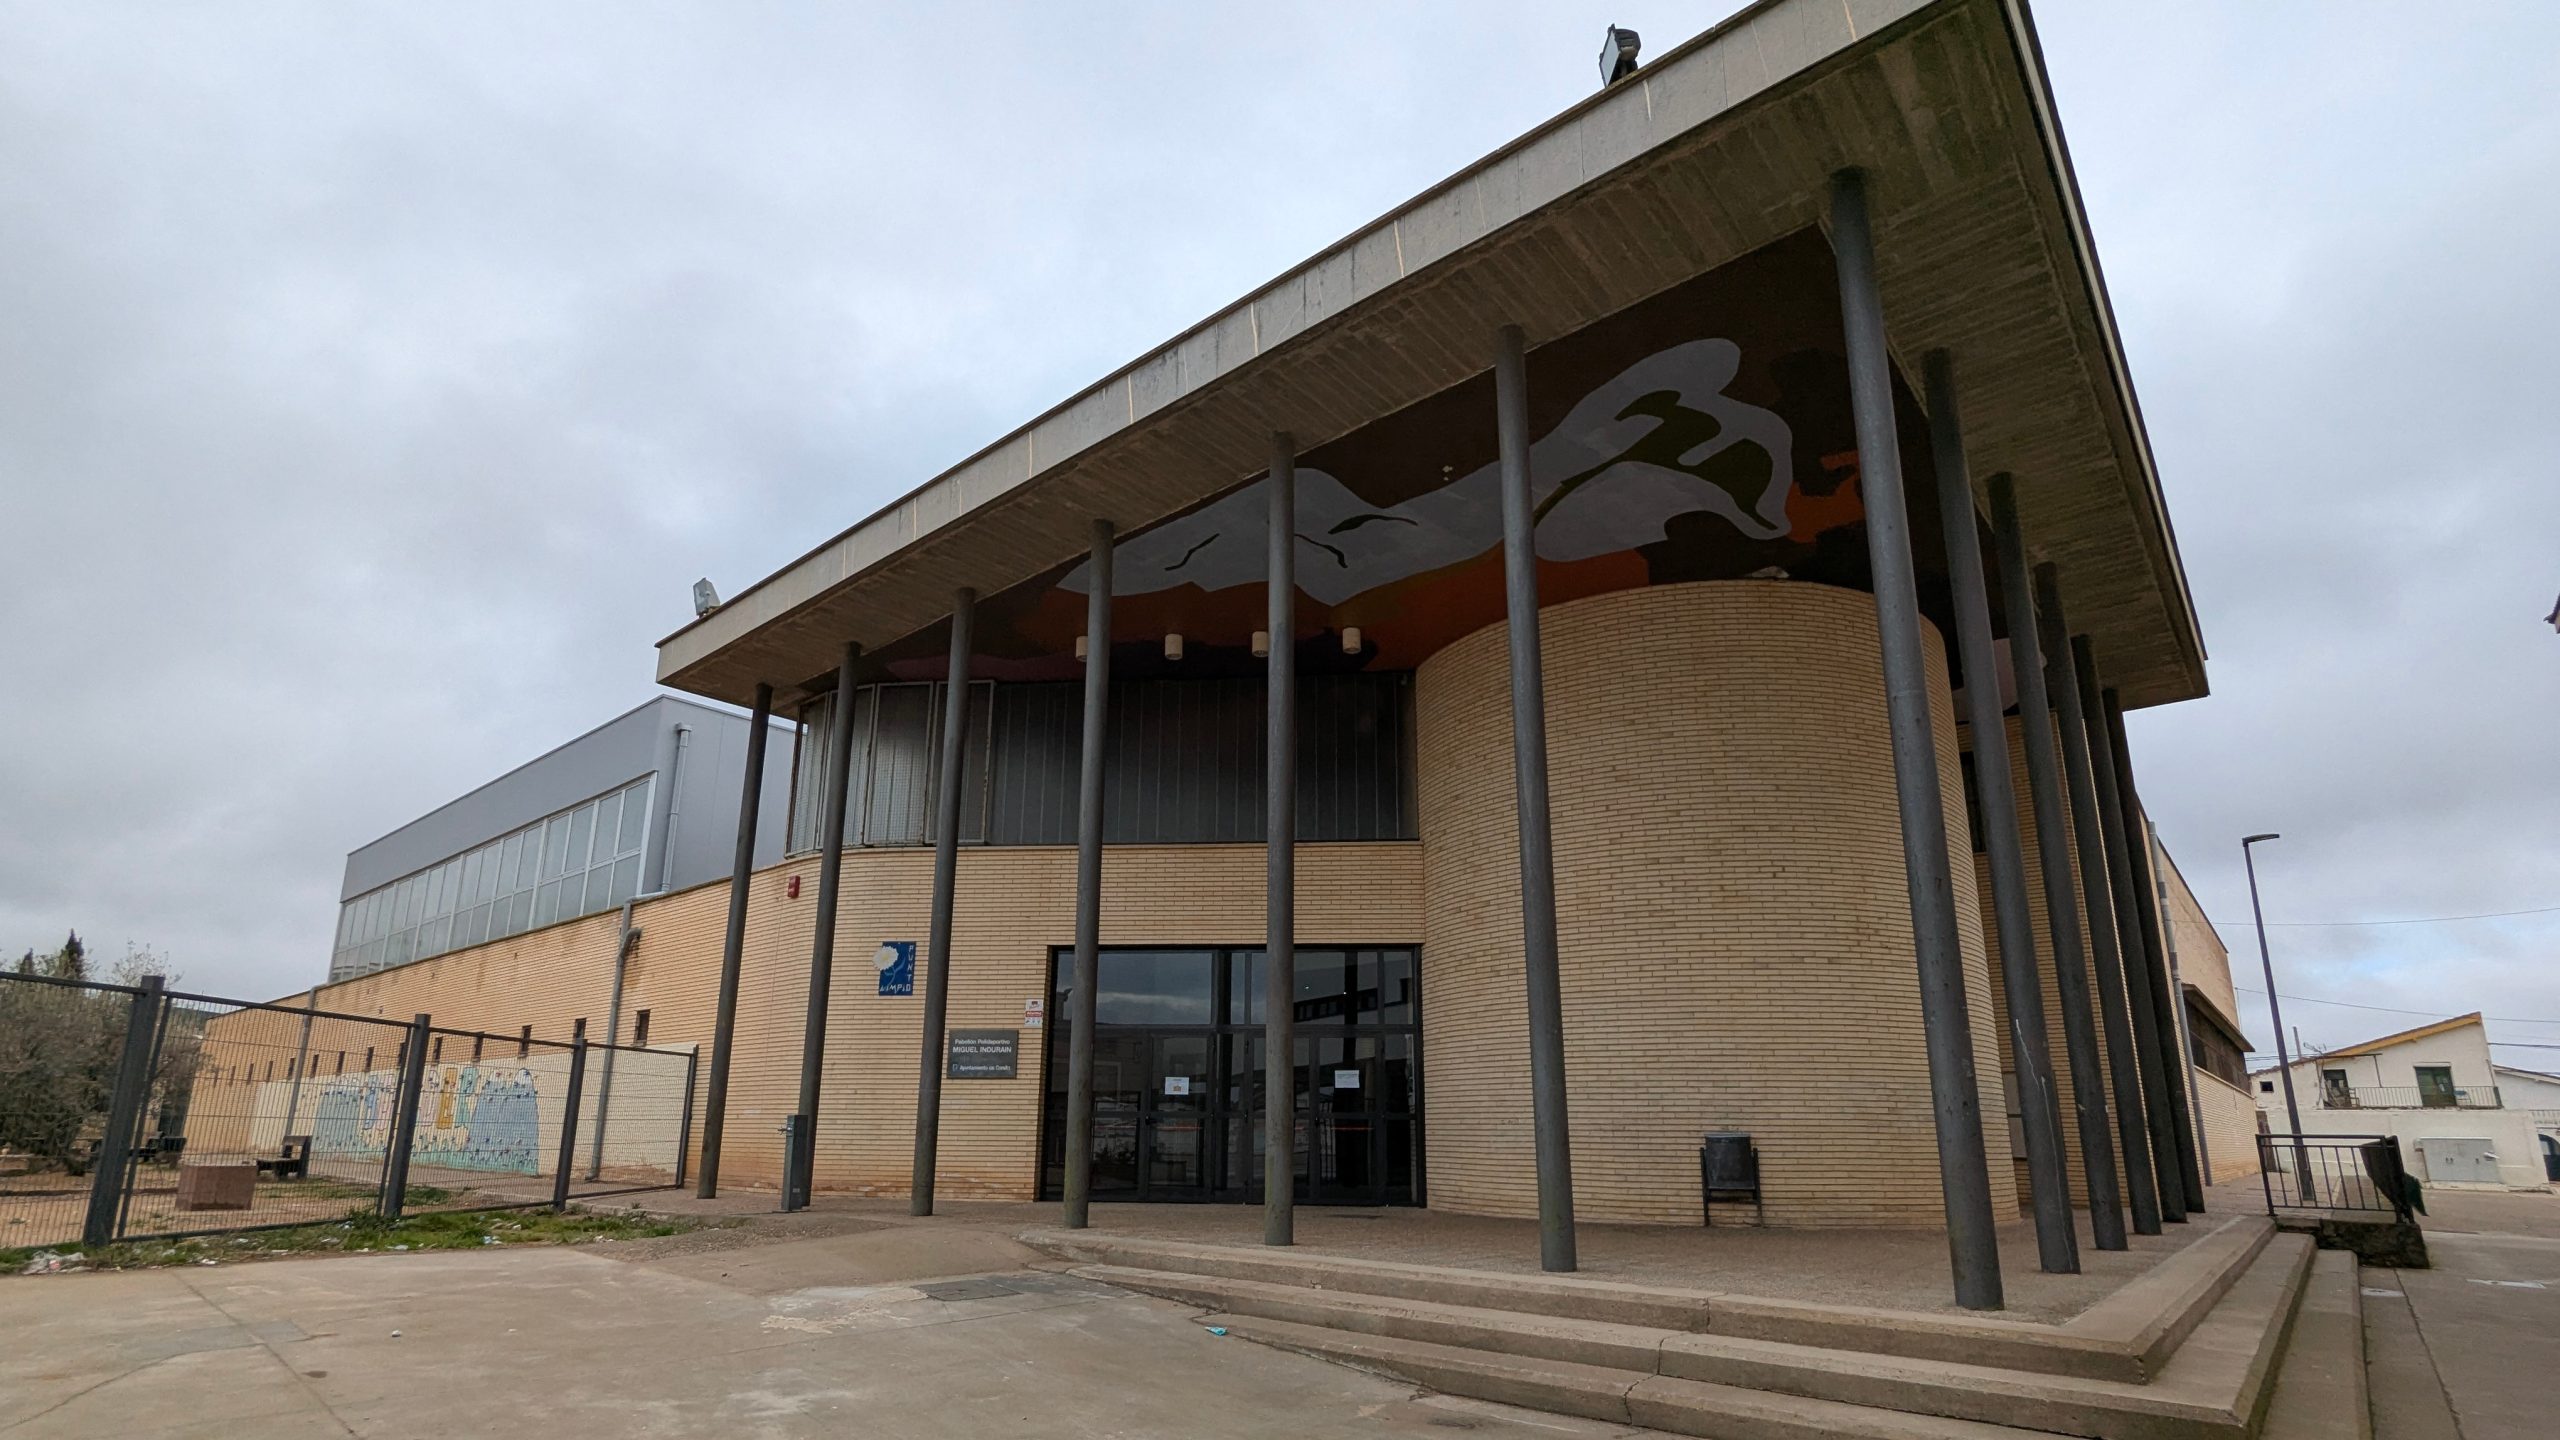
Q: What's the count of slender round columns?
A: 12